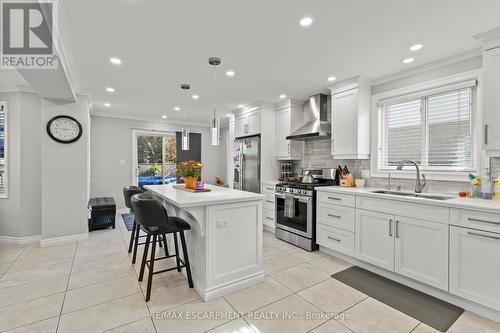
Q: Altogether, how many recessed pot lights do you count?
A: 14